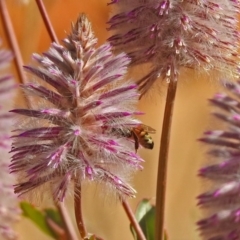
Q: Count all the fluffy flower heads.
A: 4